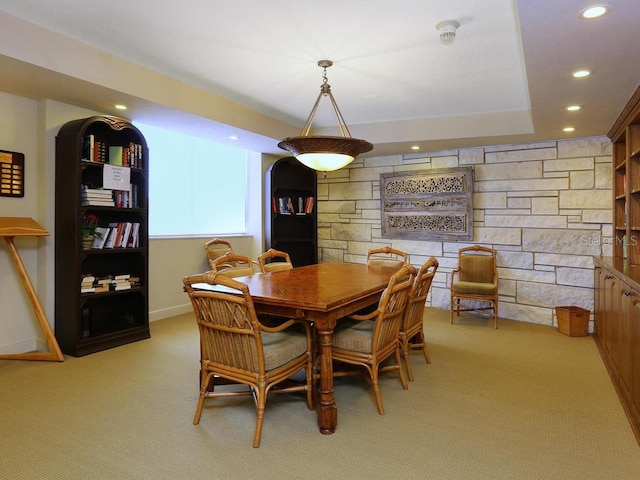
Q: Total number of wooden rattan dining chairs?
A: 8